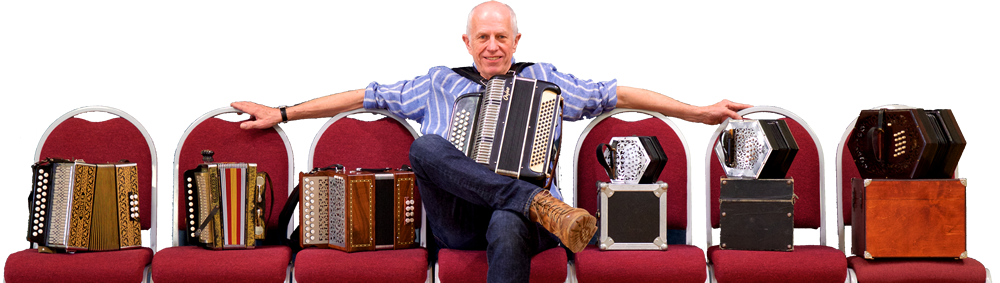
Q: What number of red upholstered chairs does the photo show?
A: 7